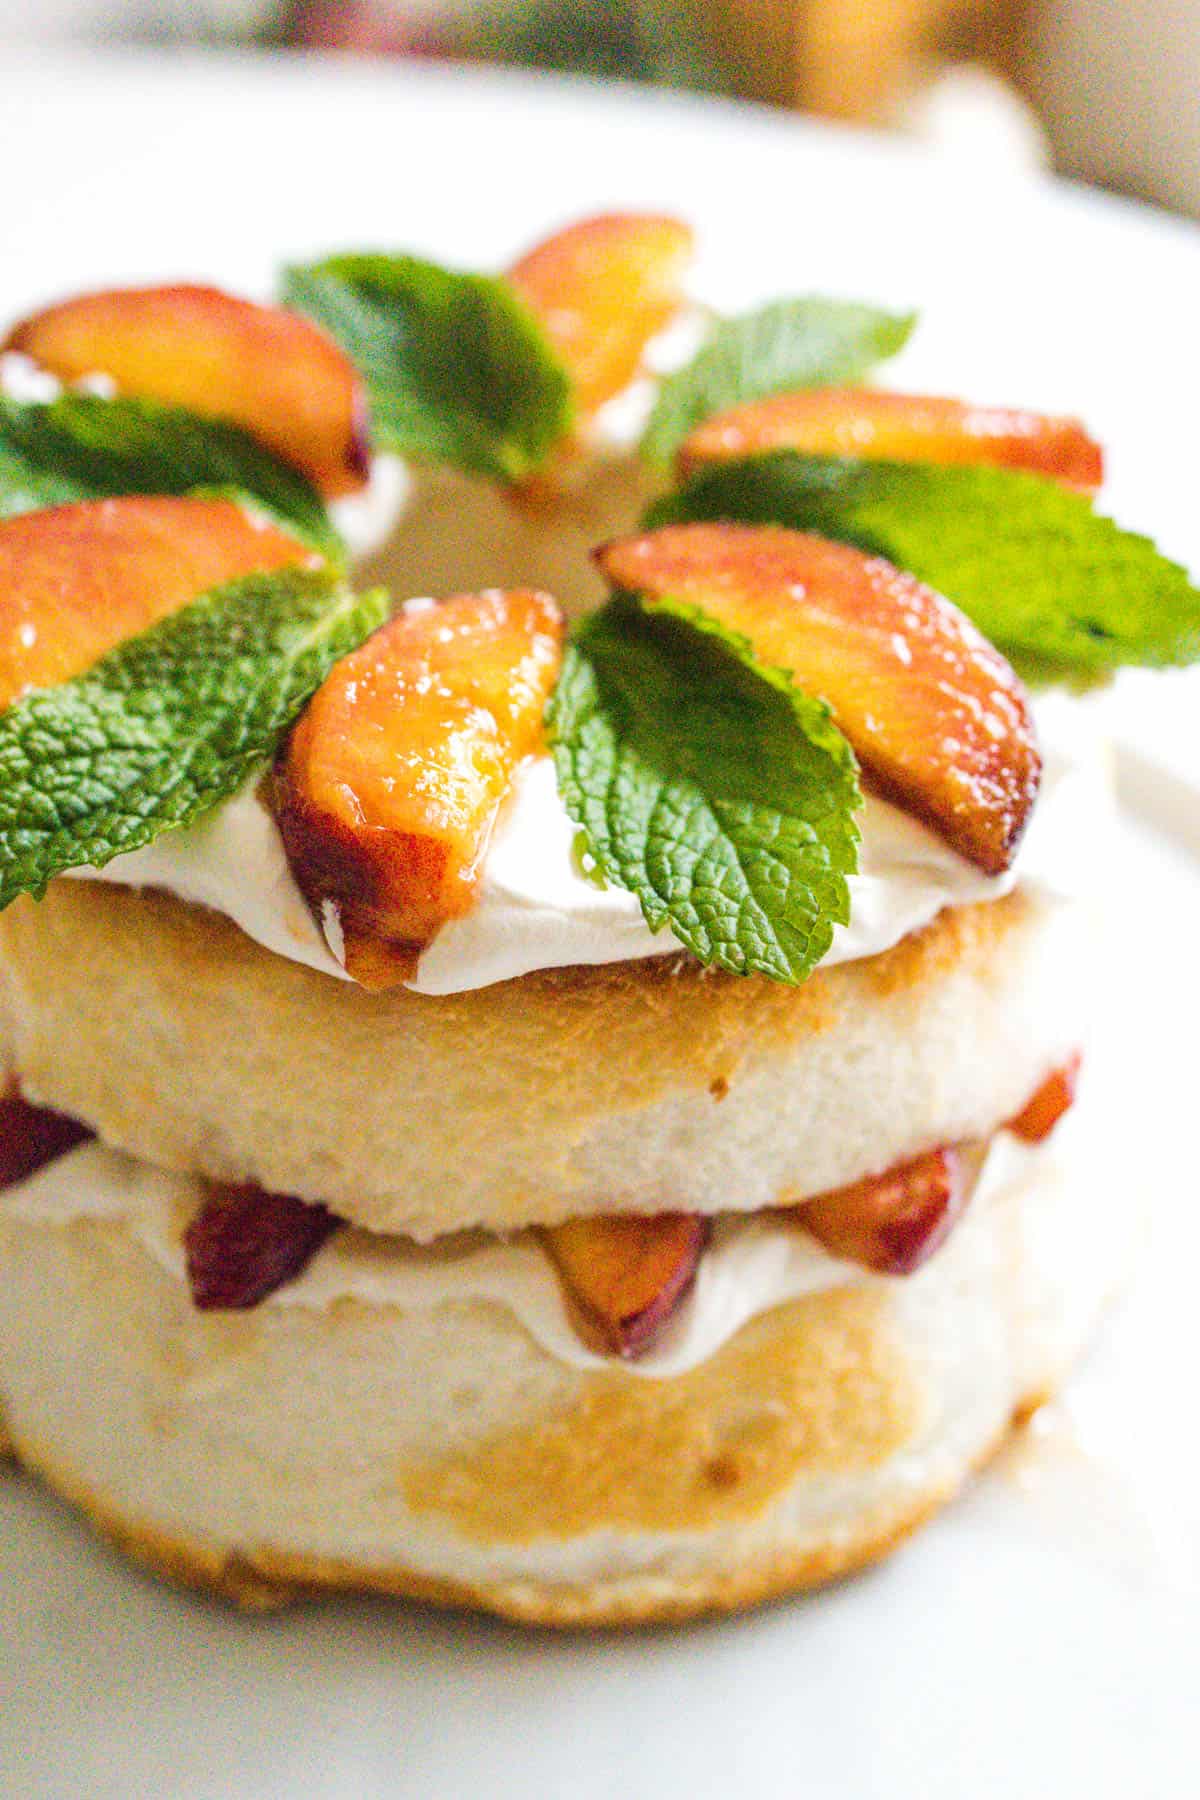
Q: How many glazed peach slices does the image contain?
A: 11